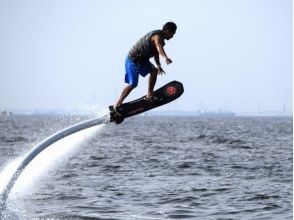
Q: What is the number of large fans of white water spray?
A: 1